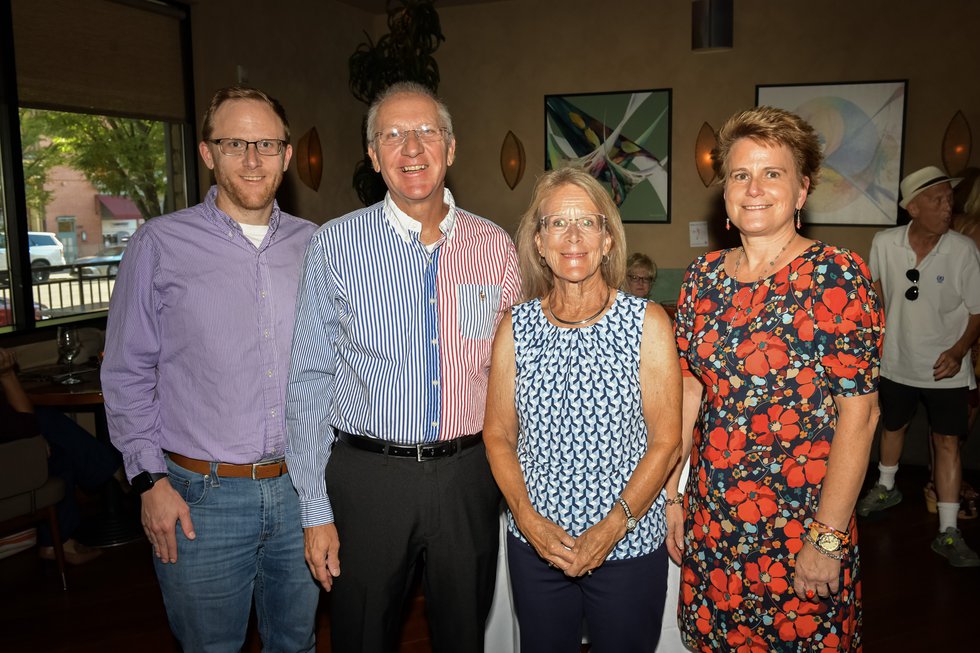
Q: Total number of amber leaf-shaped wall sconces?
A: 4